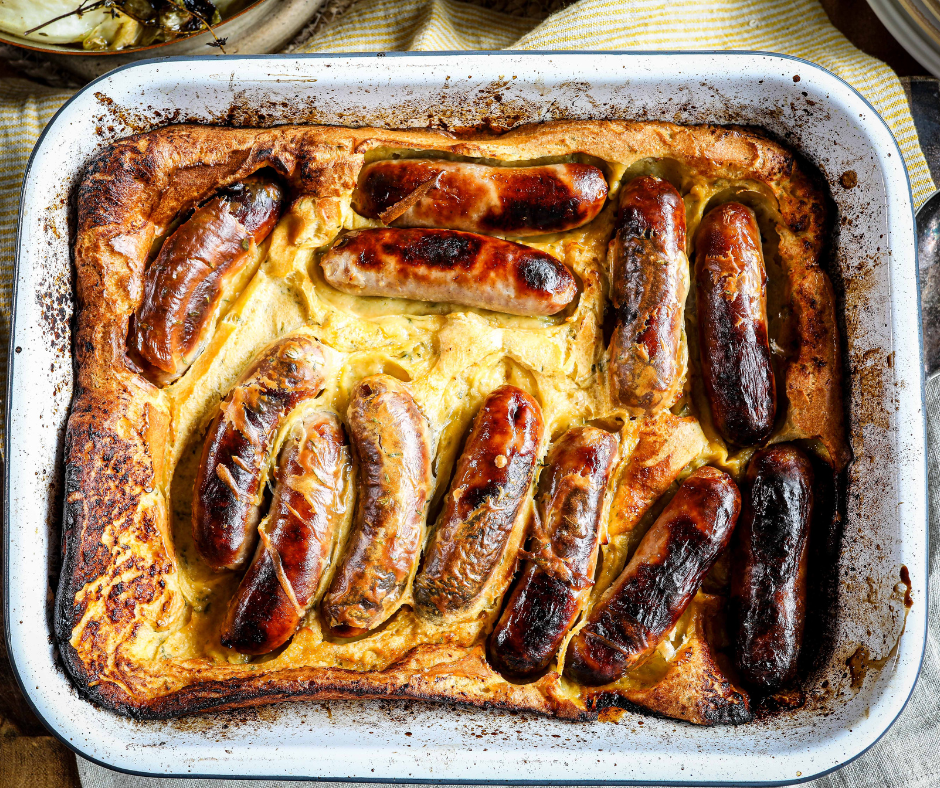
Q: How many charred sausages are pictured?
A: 12